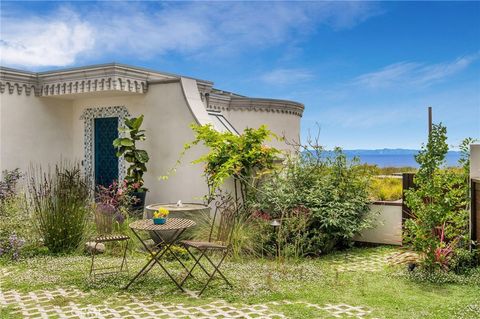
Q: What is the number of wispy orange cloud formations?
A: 0